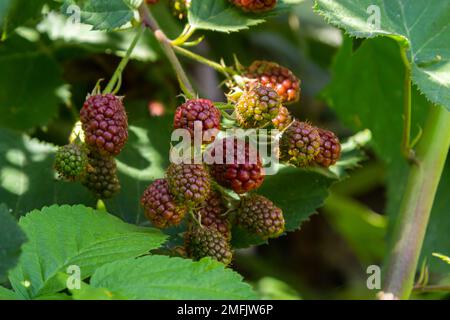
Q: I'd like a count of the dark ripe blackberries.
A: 0